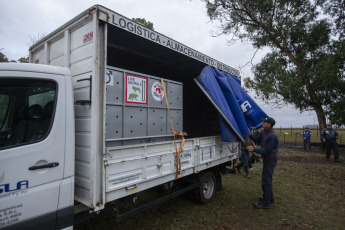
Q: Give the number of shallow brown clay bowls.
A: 0